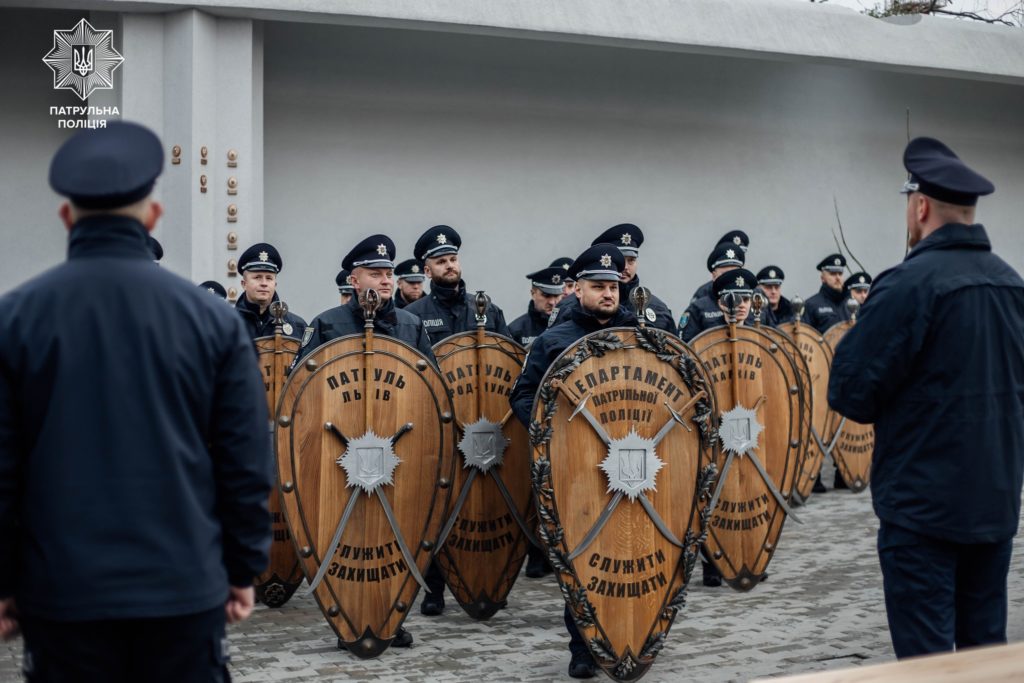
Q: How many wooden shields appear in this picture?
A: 8